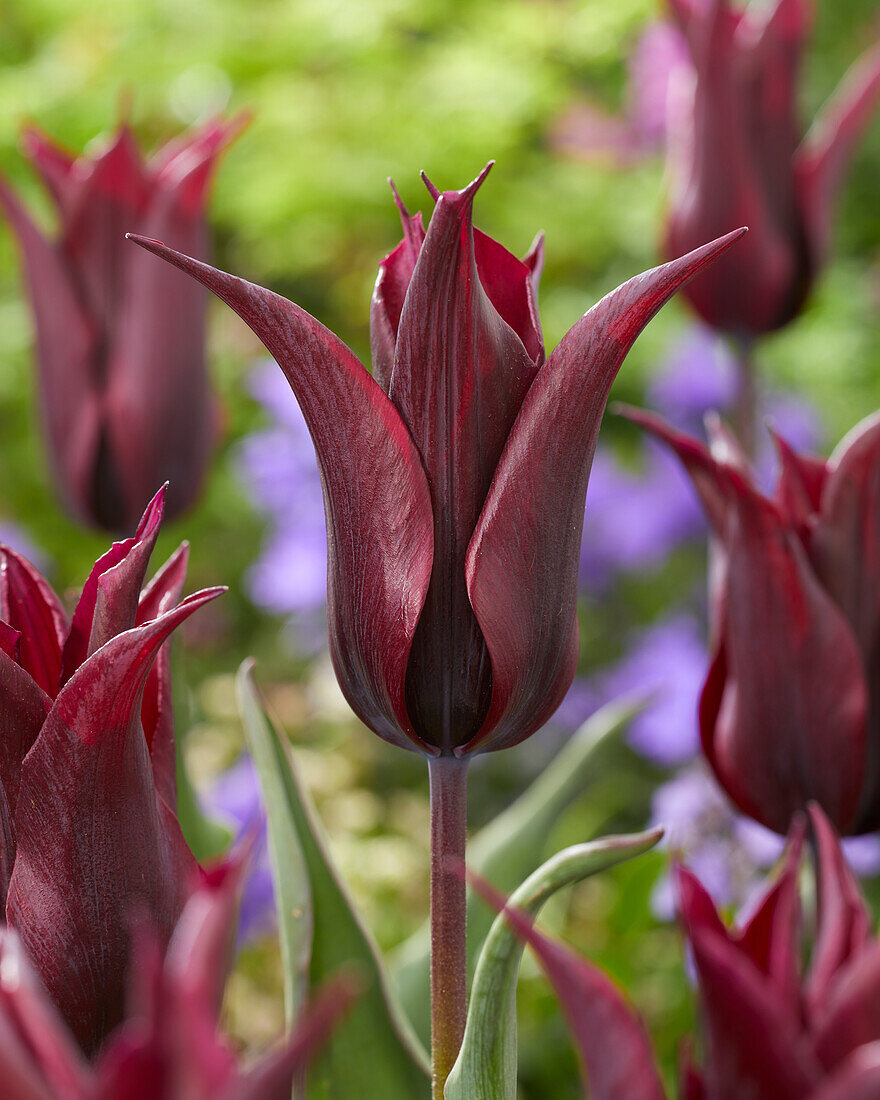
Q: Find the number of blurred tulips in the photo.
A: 5